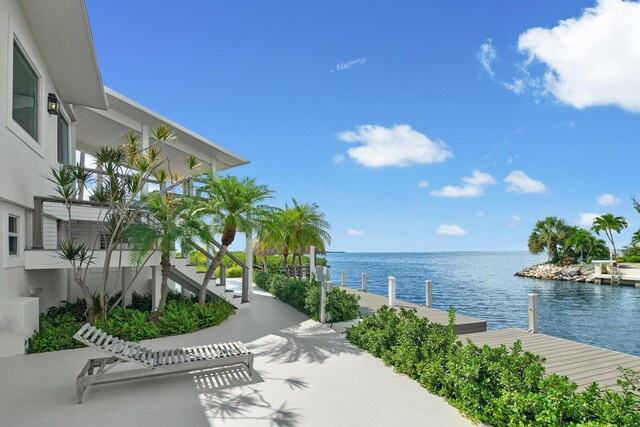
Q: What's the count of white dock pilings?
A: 5